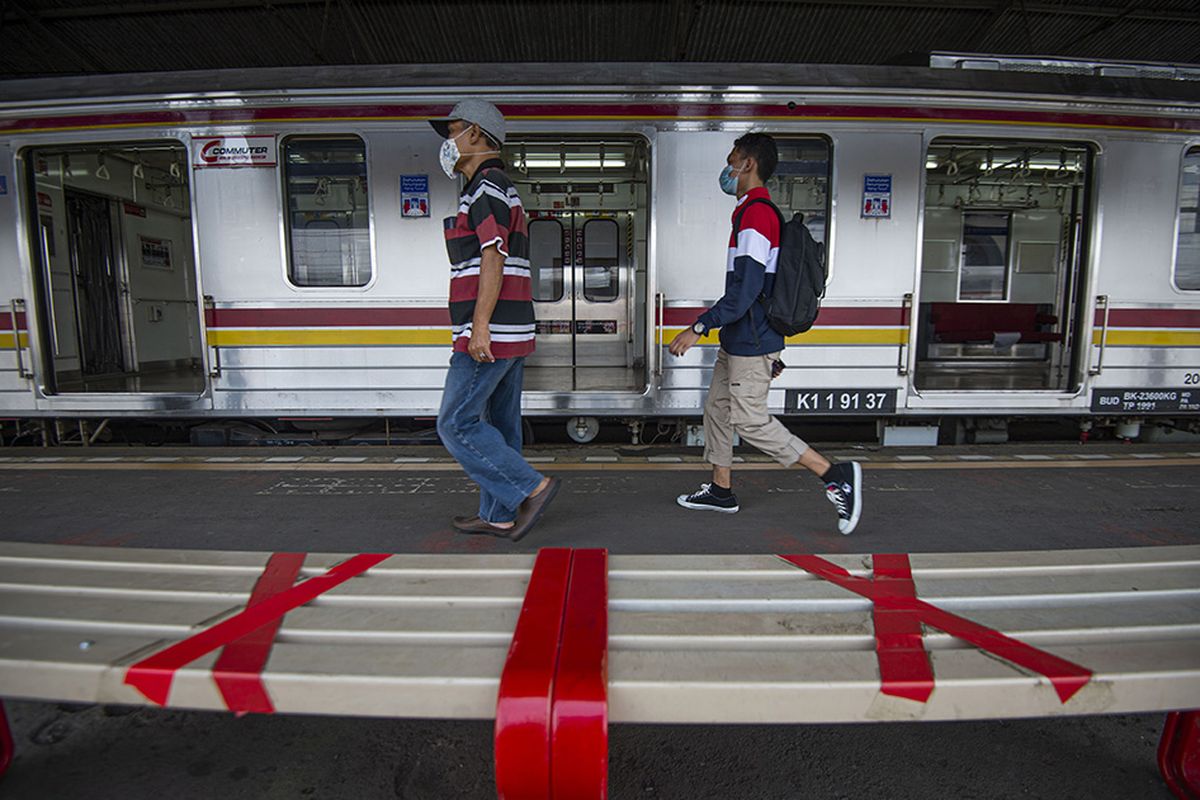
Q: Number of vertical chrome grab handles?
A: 5